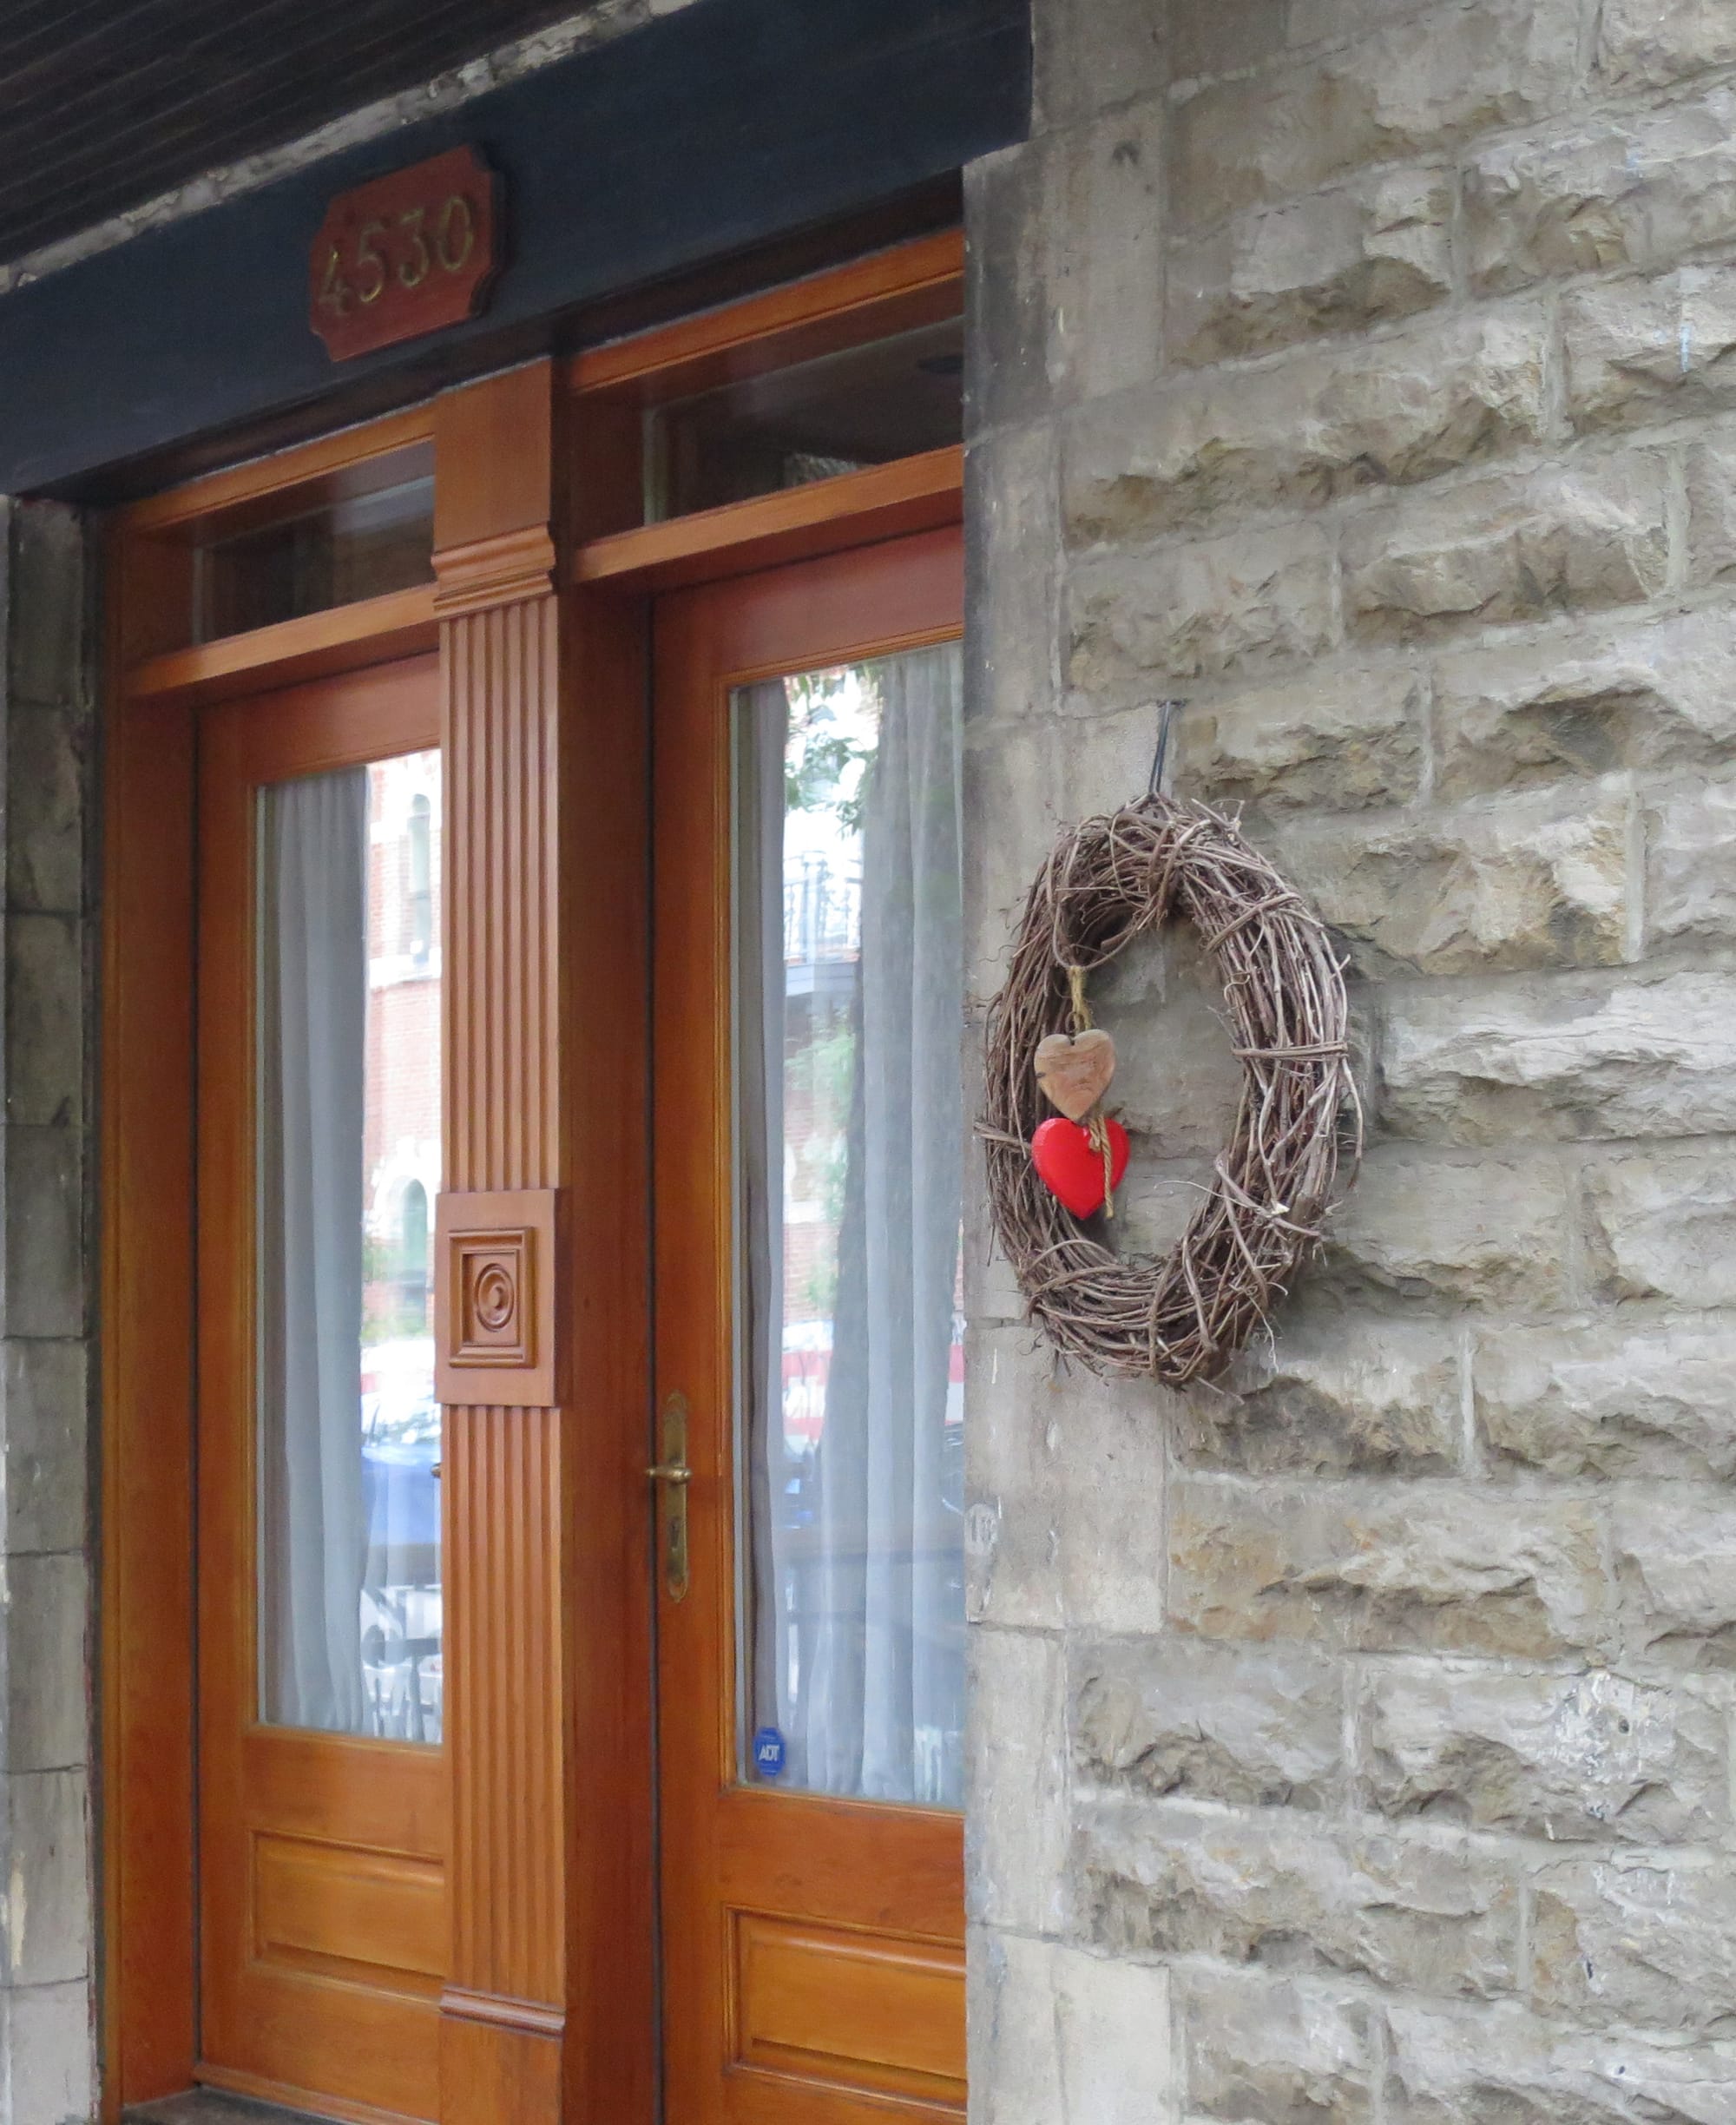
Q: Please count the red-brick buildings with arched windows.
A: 1